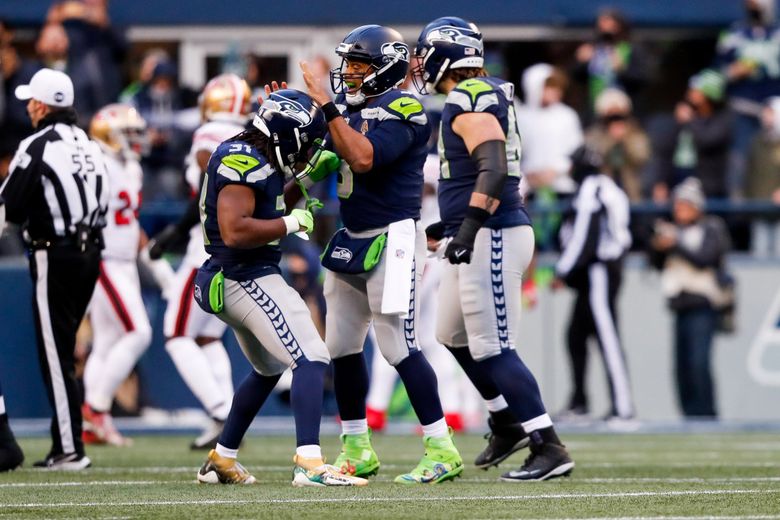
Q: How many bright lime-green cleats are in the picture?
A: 2